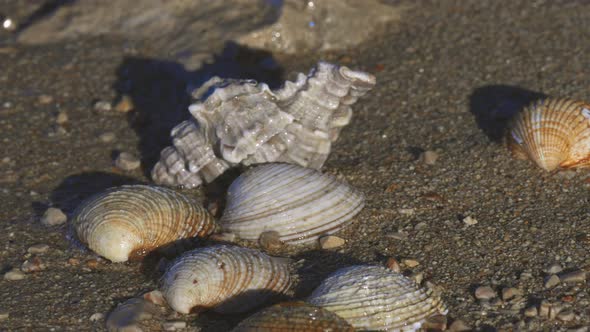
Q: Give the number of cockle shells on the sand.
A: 6